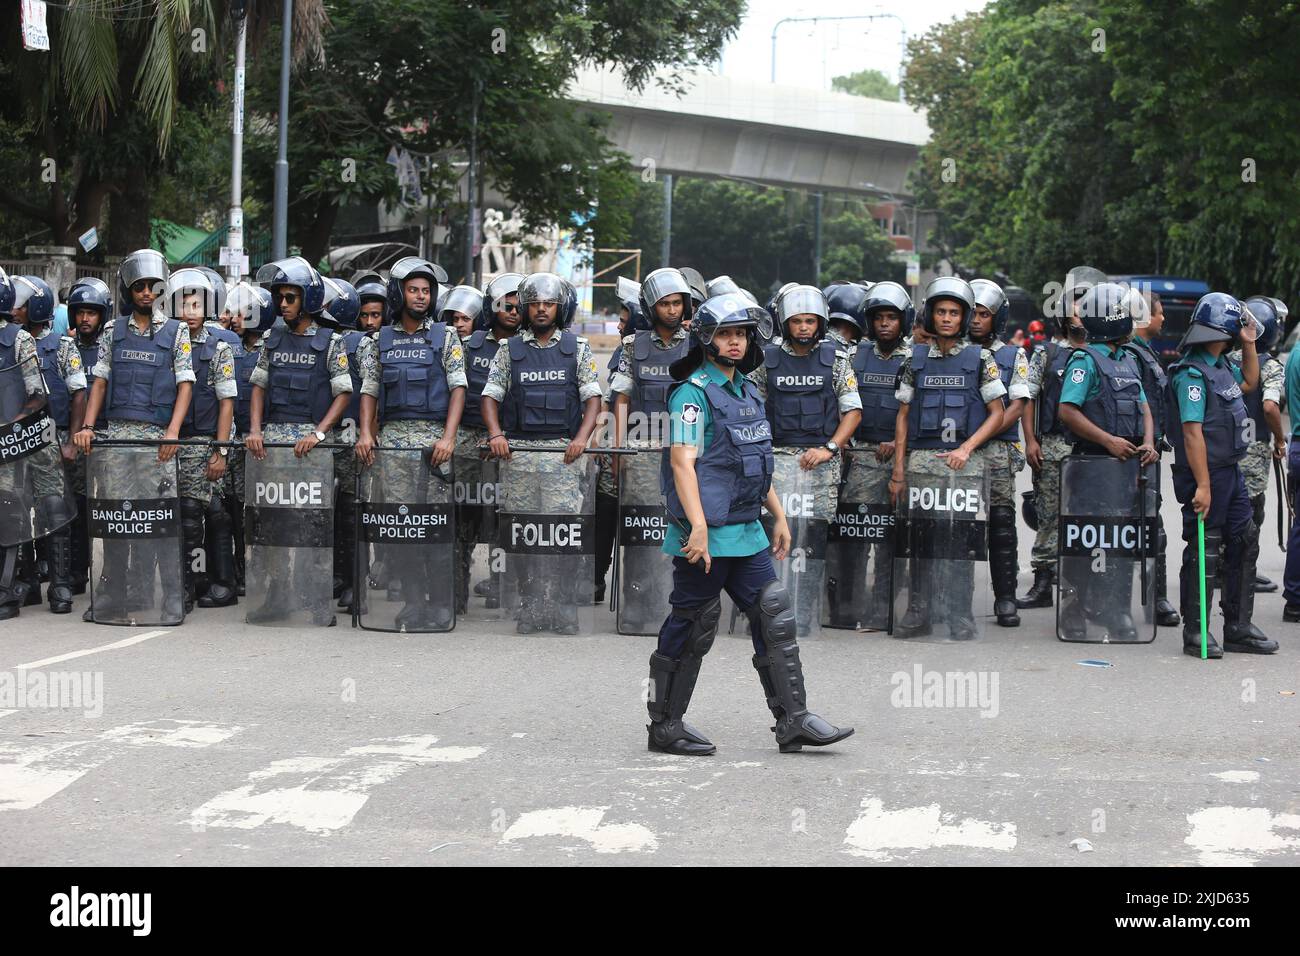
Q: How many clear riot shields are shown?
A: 11